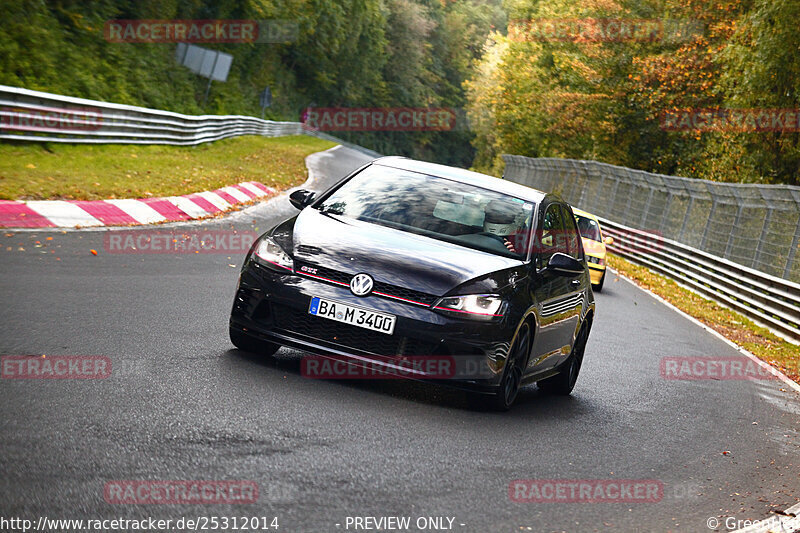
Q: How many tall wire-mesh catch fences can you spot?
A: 1